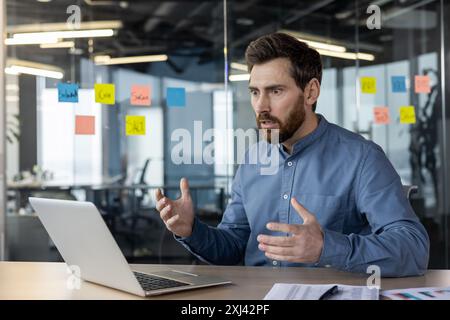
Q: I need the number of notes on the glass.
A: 11